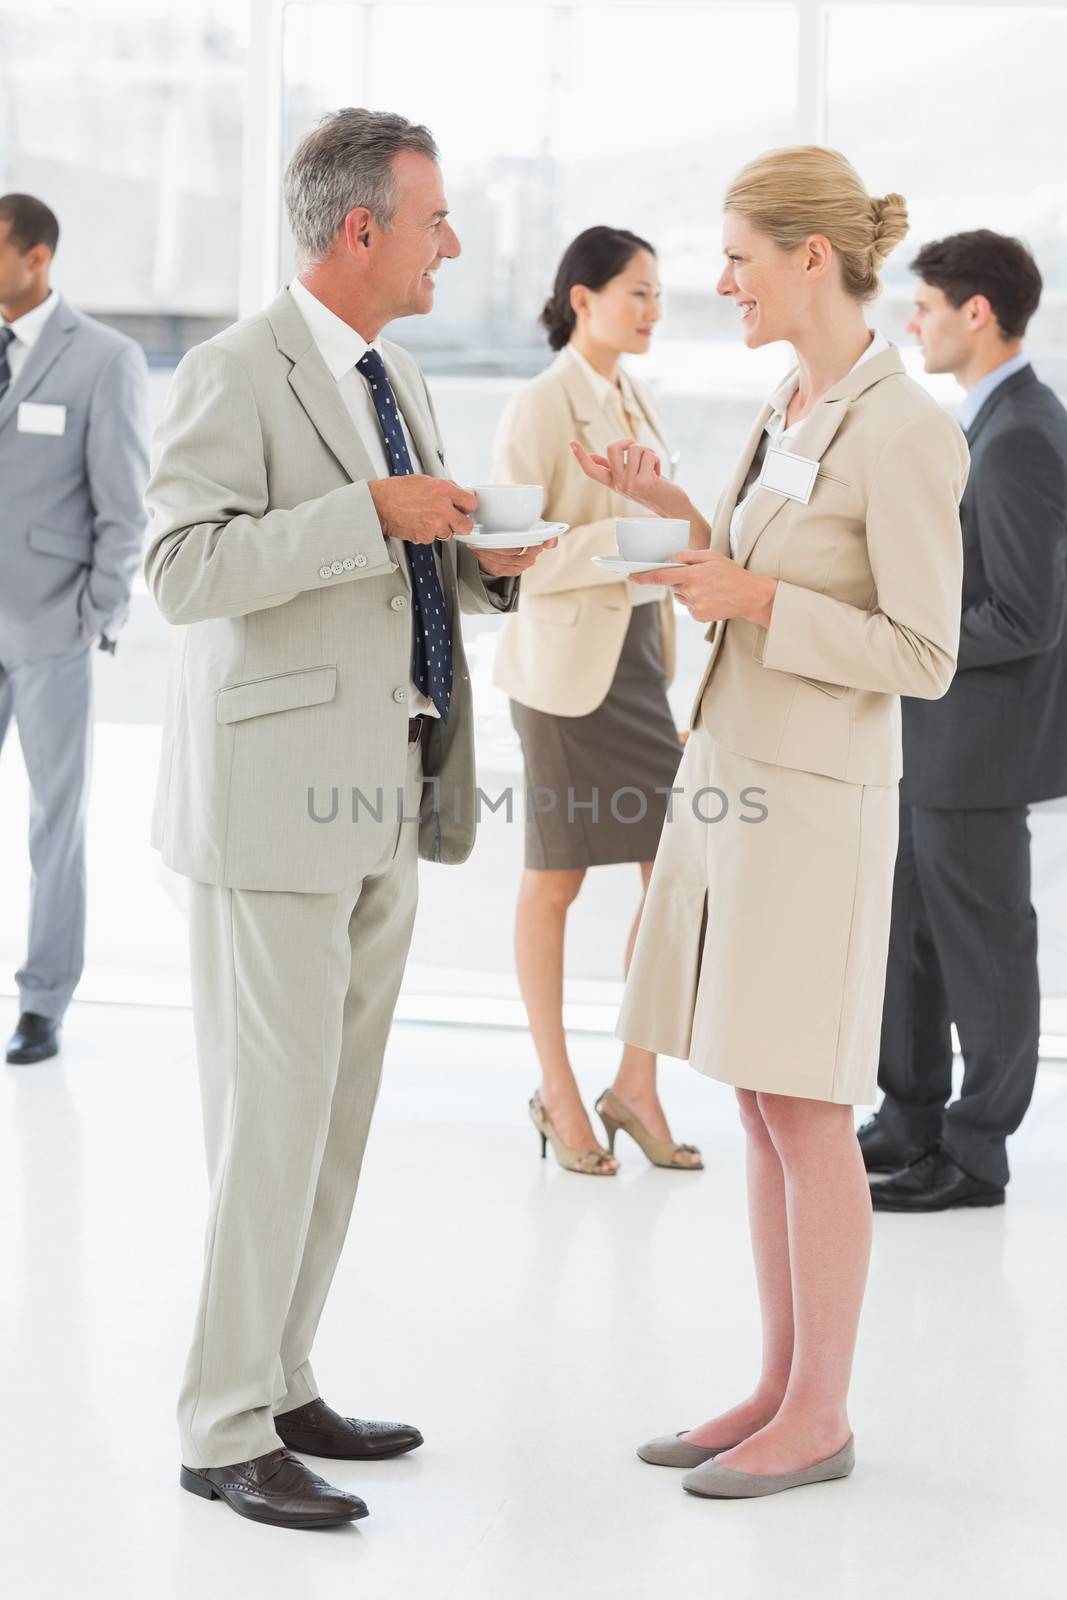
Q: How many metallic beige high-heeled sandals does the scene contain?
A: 2